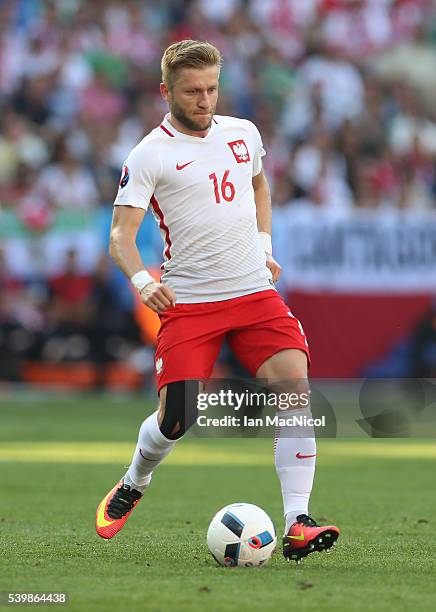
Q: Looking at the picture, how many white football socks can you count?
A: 2